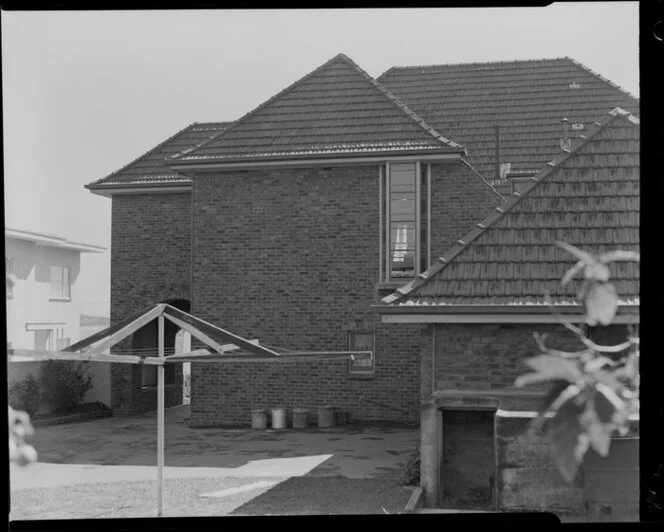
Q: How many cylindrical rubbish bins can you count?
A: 4